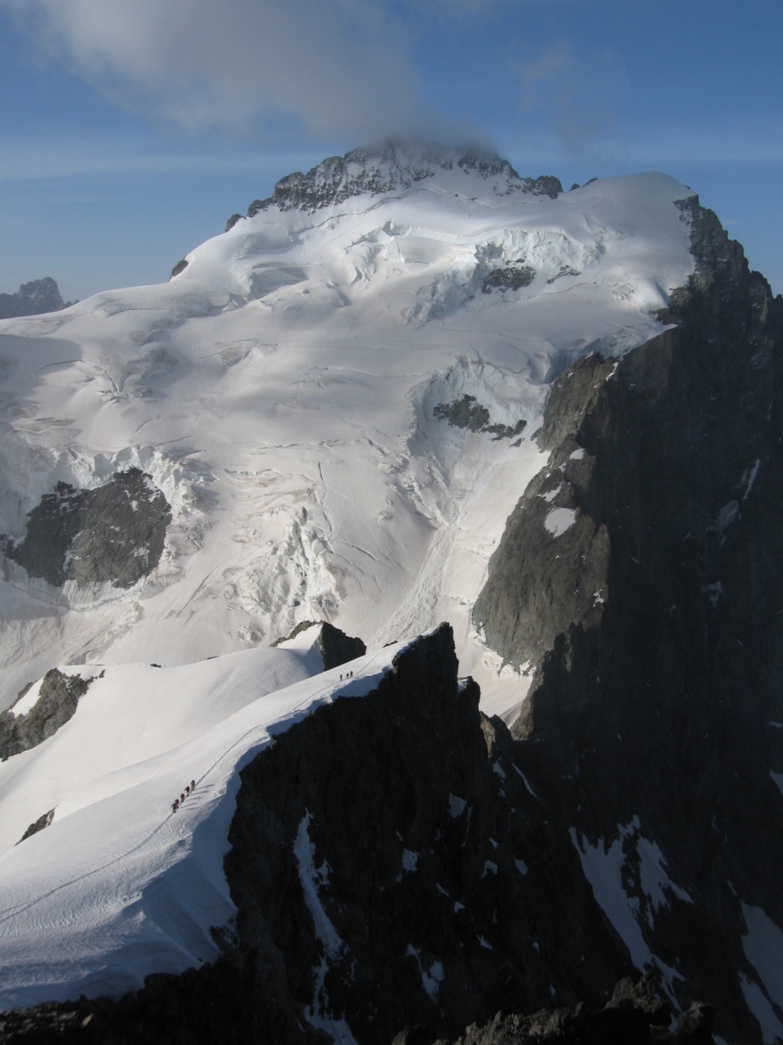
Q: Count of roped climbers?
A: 8